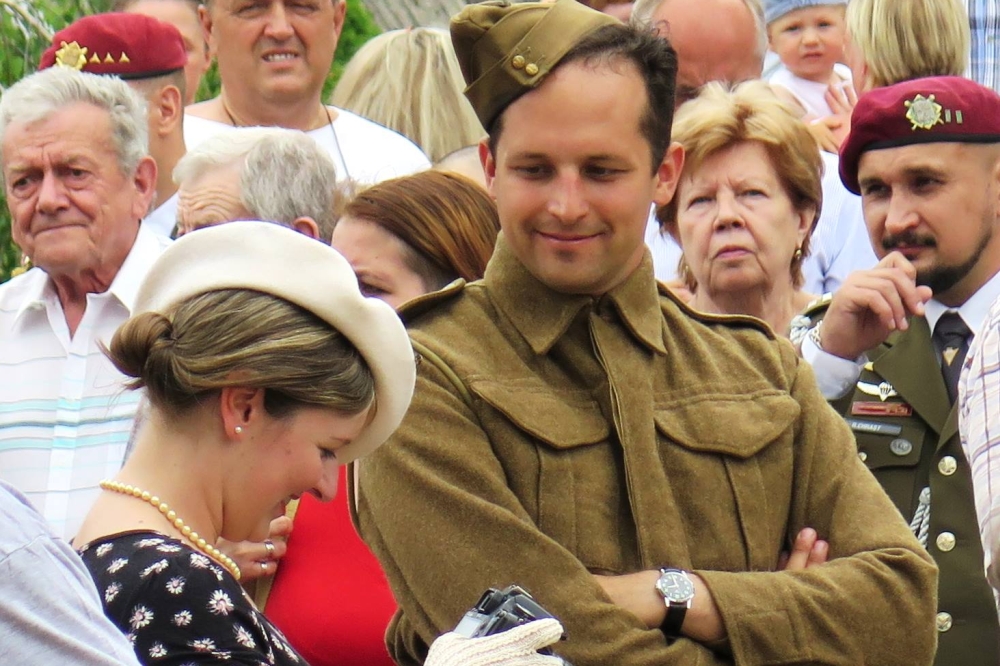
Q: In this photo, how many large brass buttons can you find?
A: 3